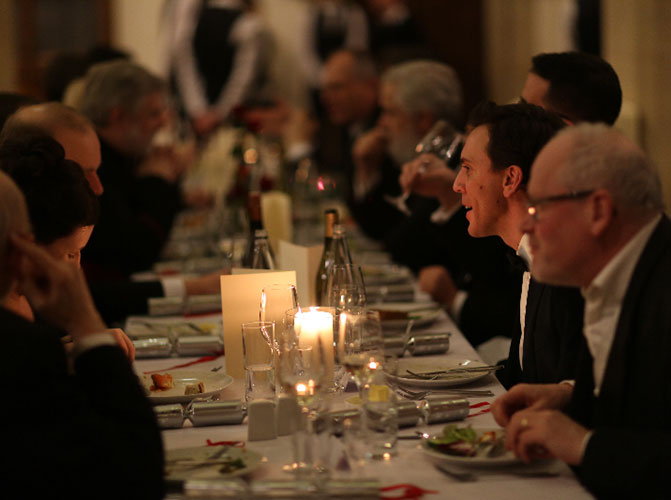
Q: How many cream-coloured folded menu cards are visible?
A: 2